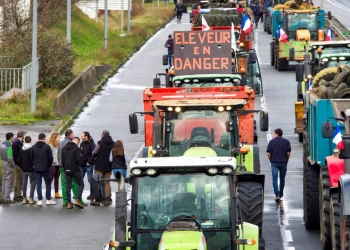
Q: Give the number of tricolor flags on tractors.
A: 4